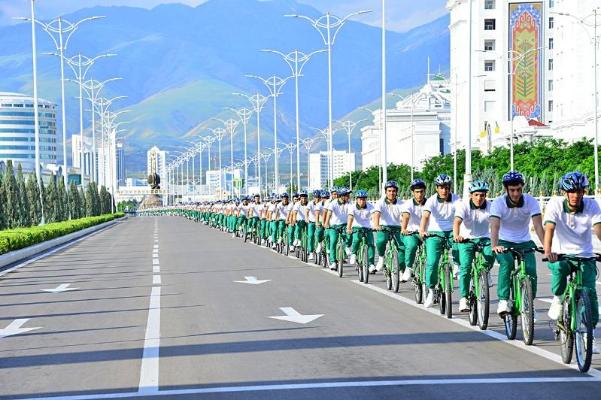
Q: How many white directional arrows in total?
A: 4